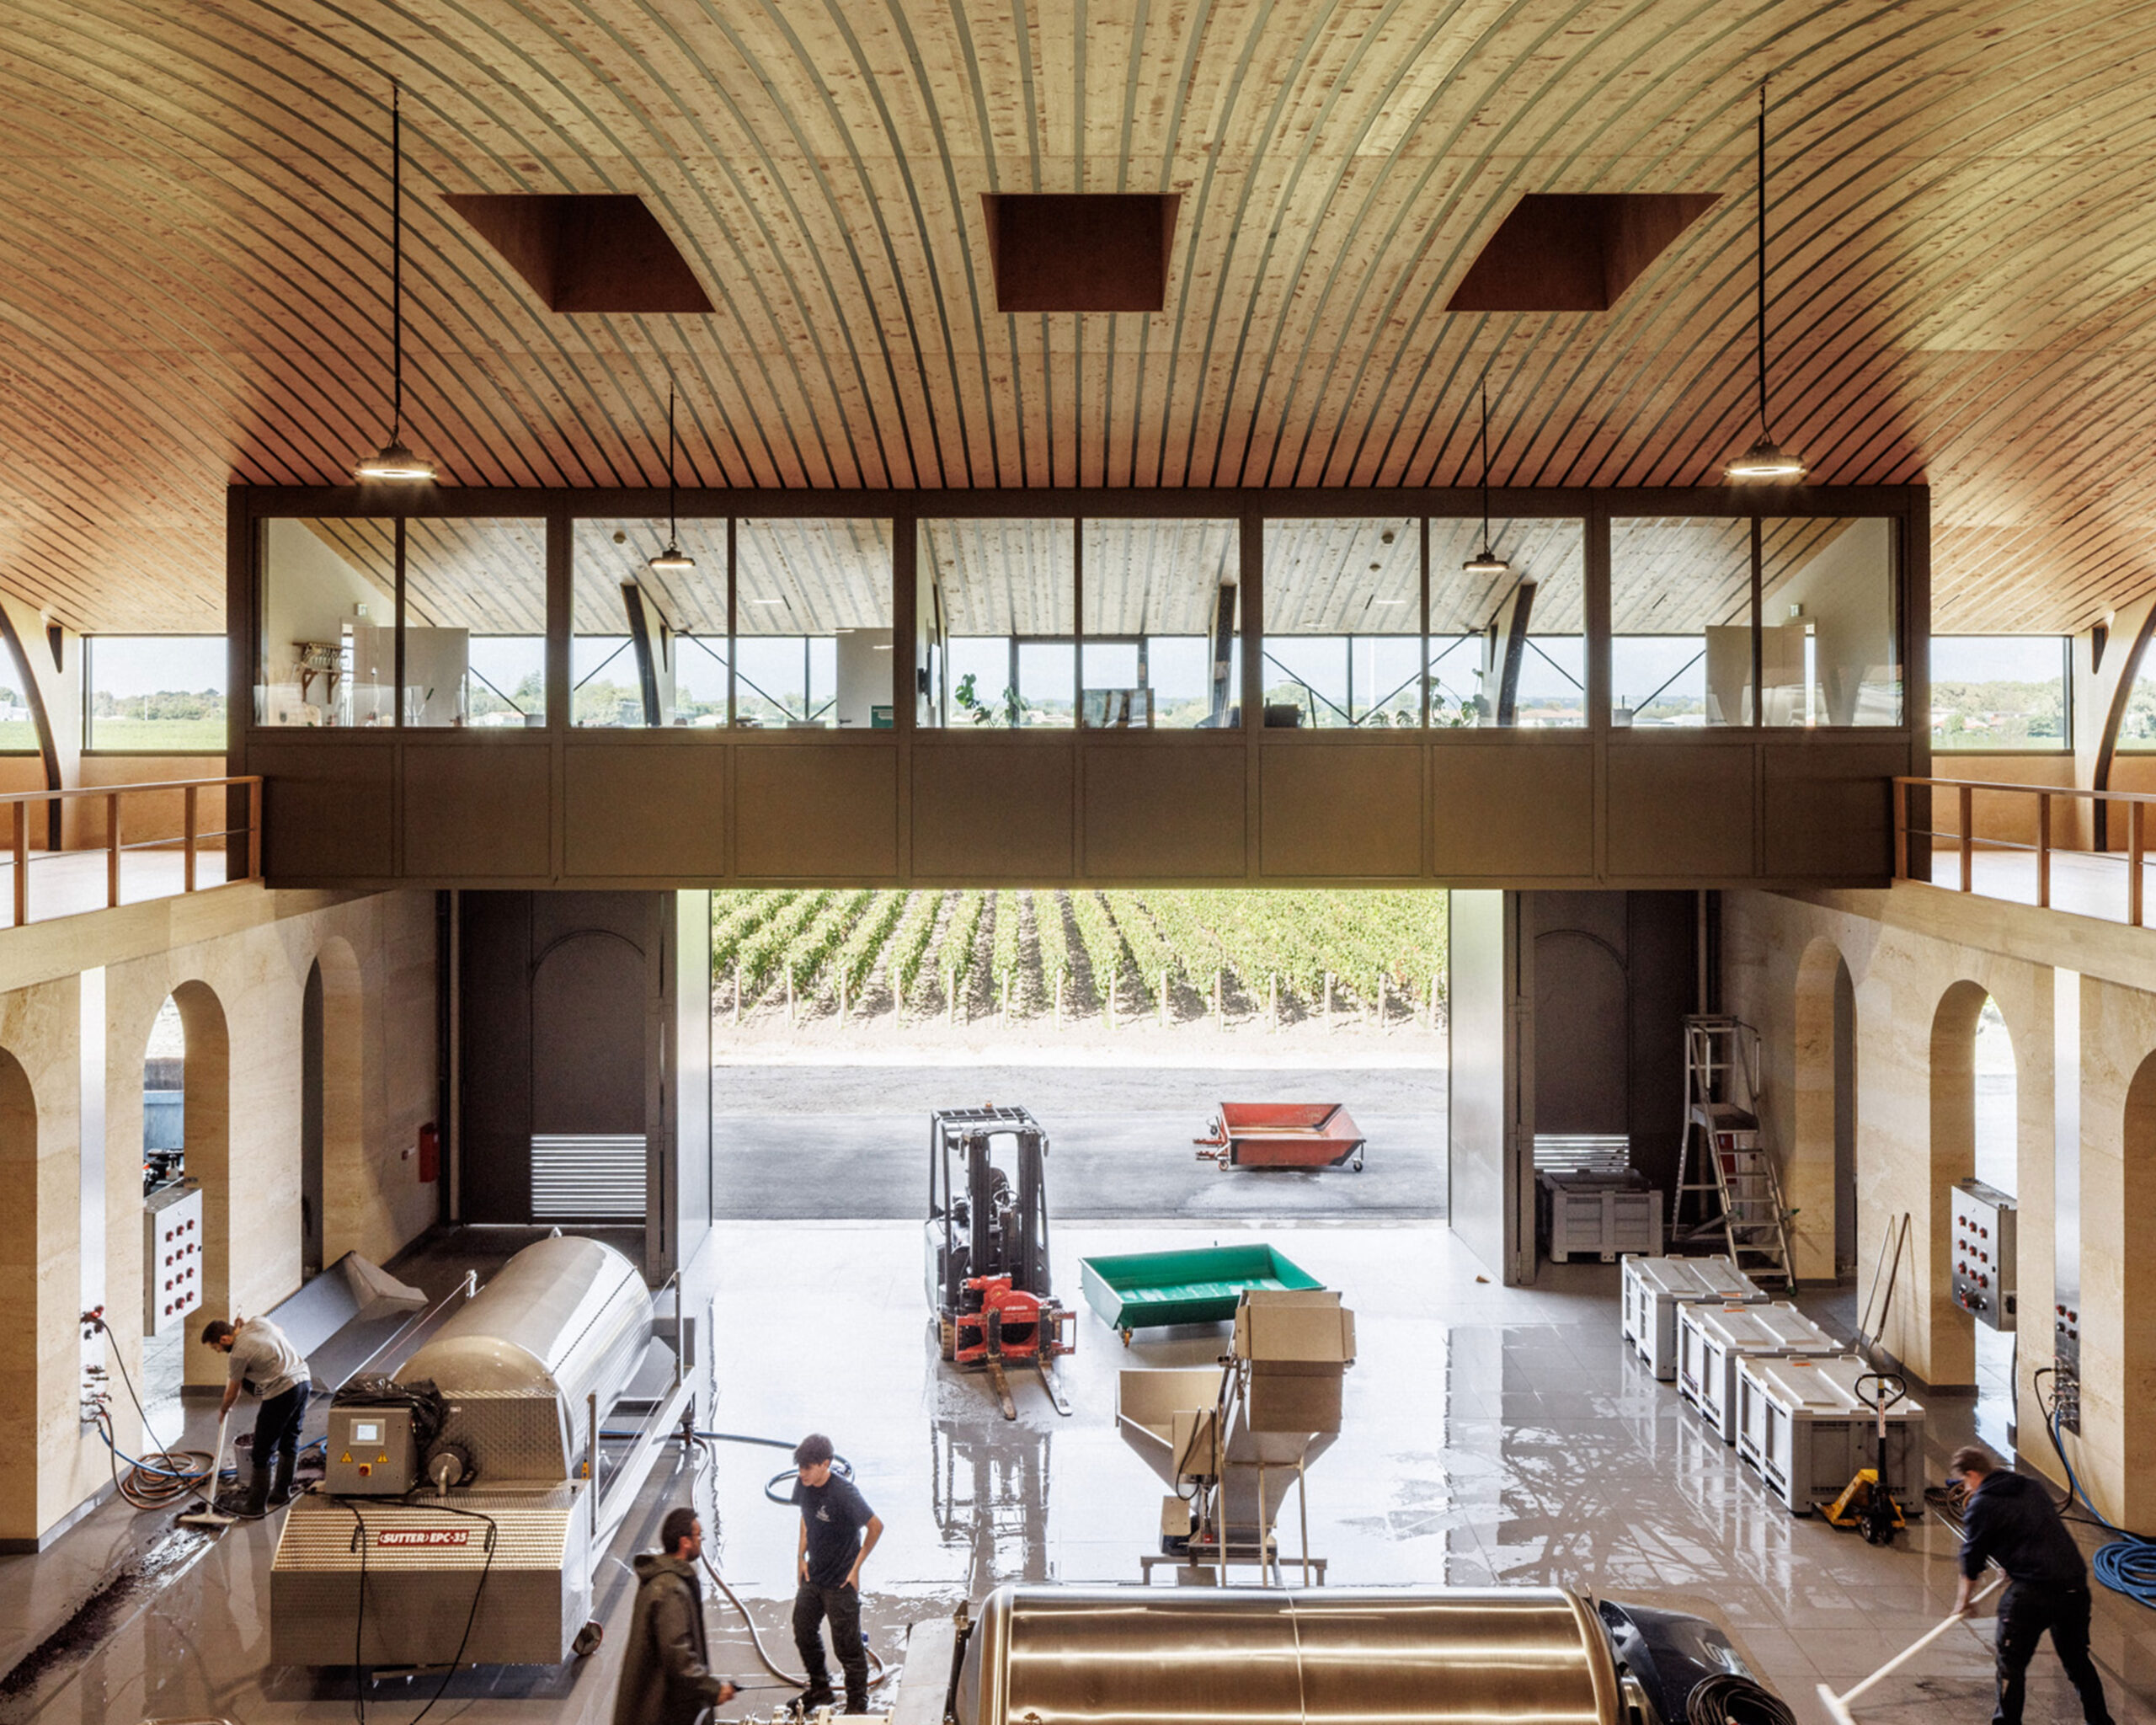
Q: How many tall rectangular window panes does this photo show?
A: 10